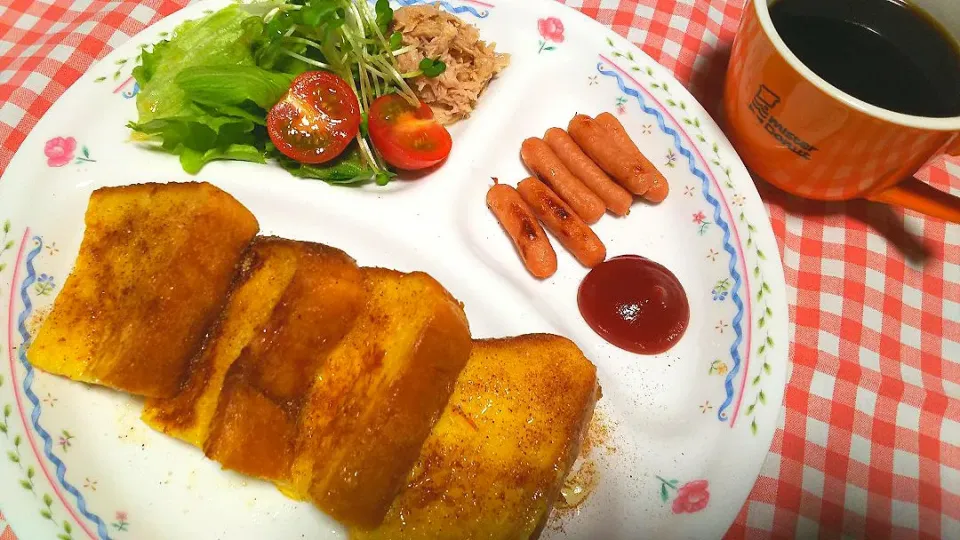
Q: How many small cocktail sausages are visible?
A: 6